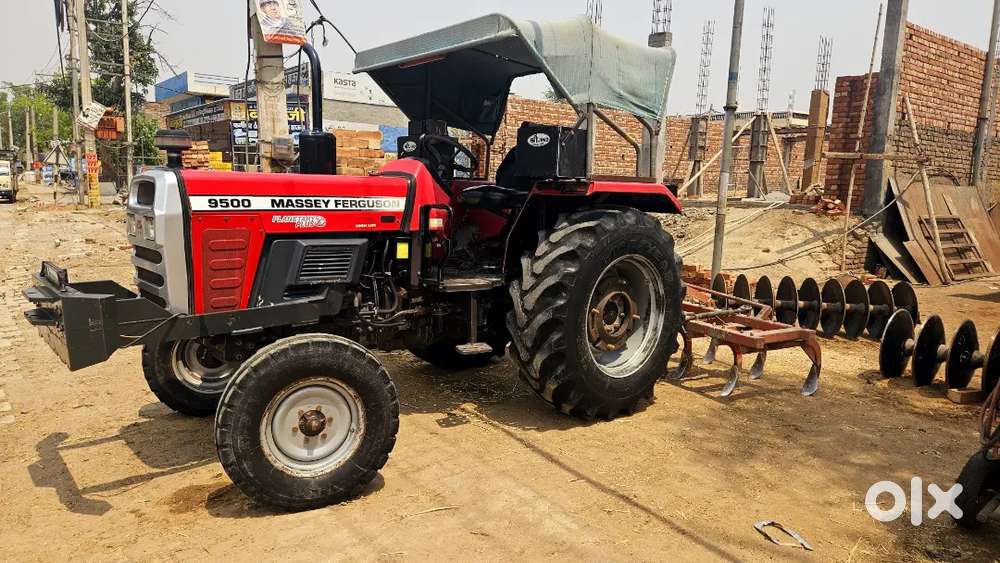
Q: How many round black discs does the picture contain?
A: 13